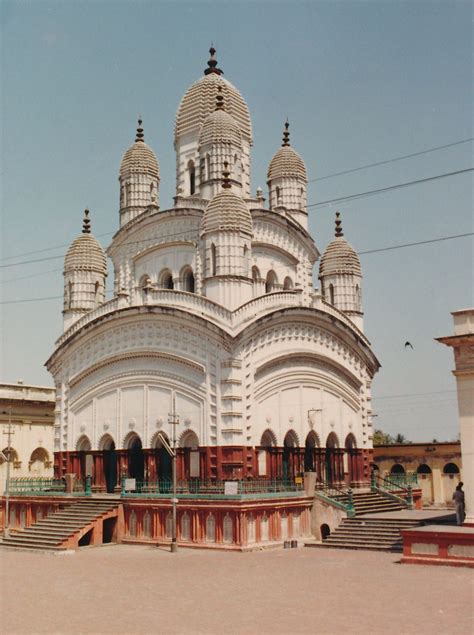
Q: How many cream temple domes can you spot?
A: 7